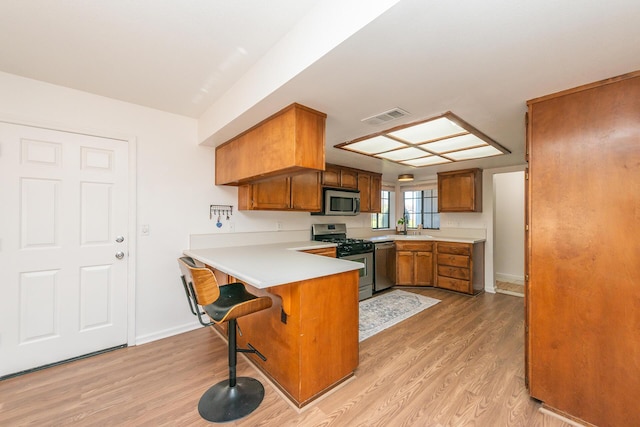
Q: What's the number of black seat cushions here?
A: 1